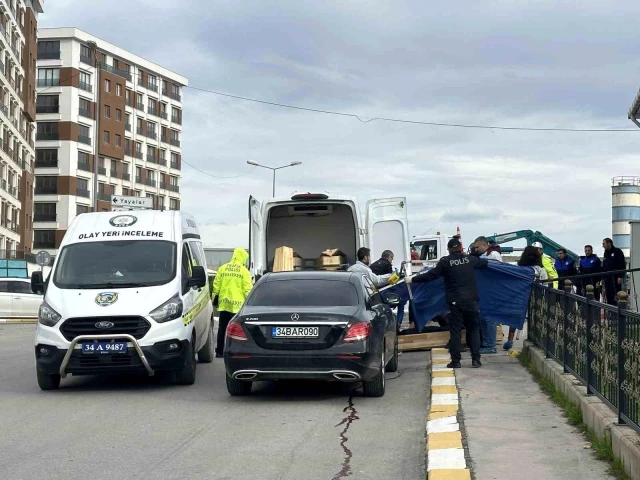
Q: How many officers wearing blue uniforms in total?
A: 2